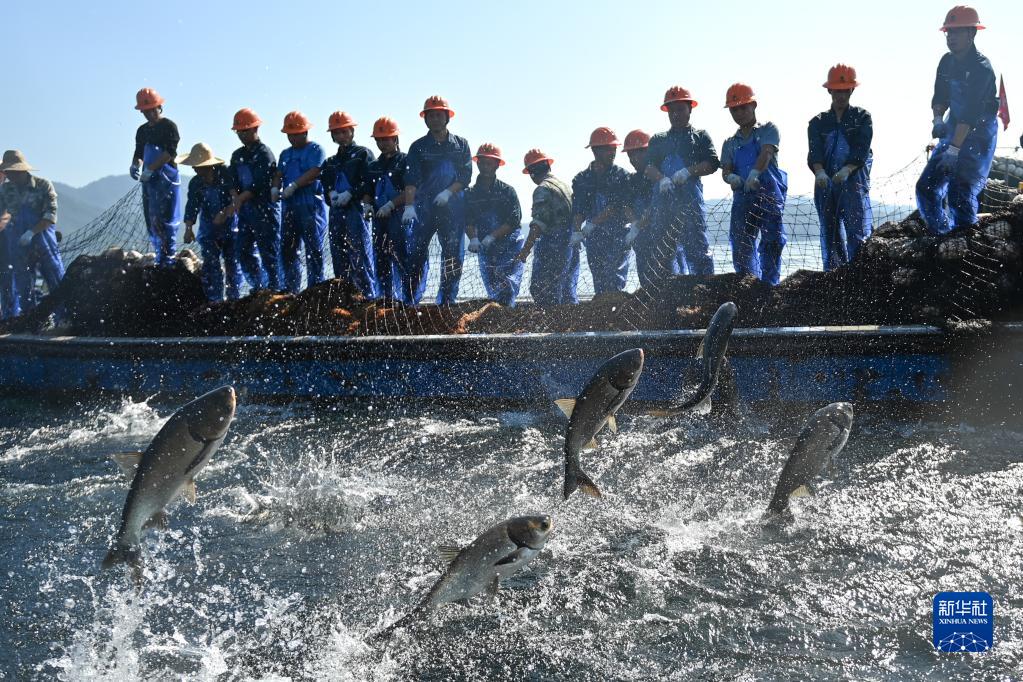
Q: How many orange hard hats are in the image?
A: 14